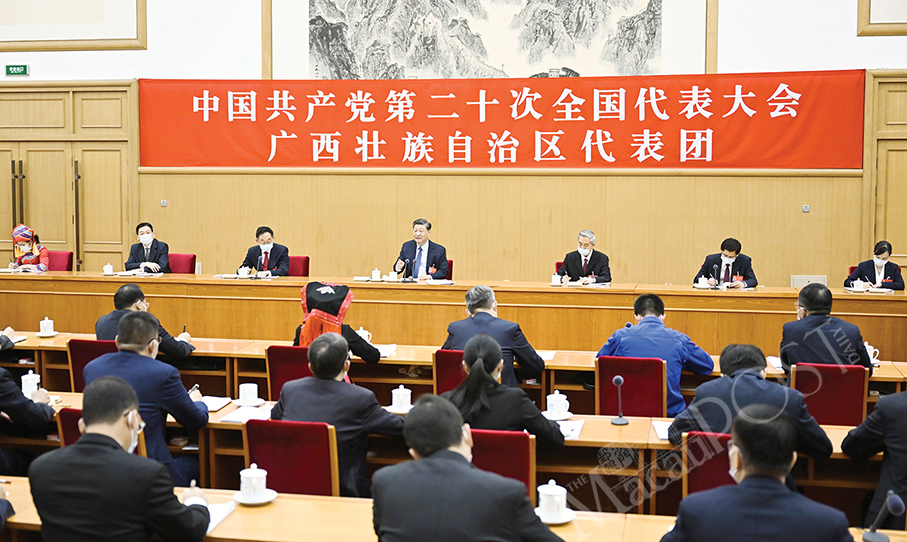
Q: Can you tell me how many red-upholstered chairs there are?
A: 15